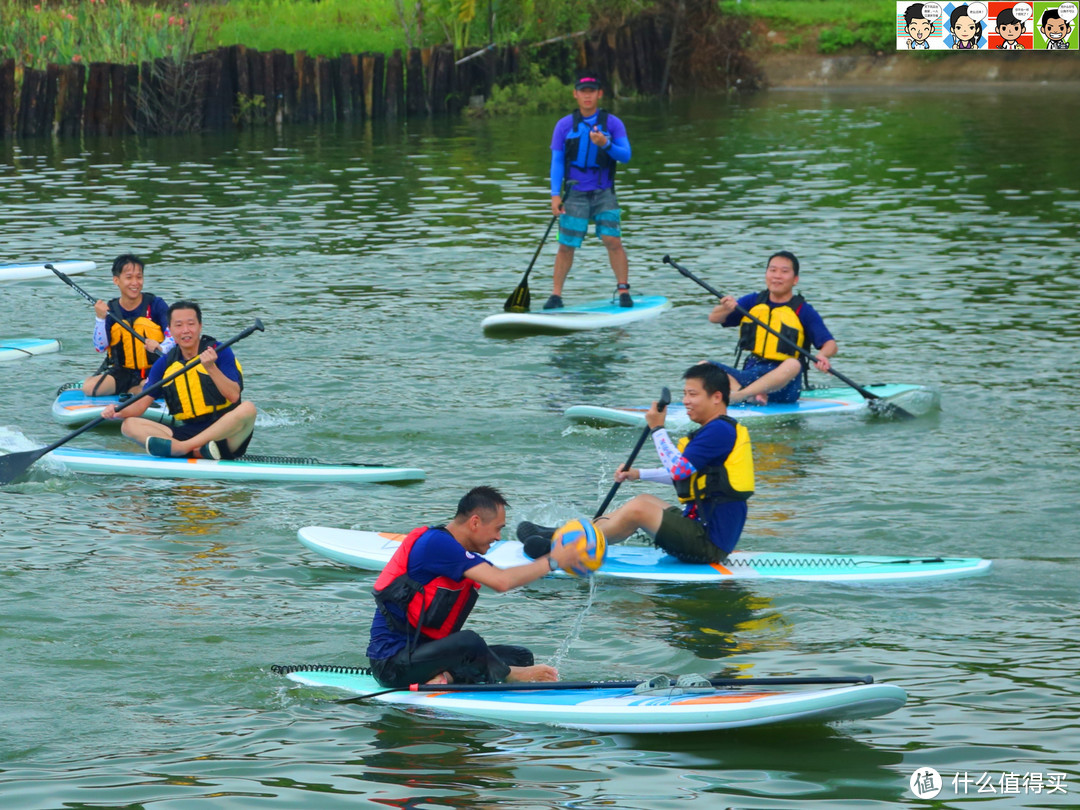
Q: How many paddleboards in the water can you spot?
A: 8